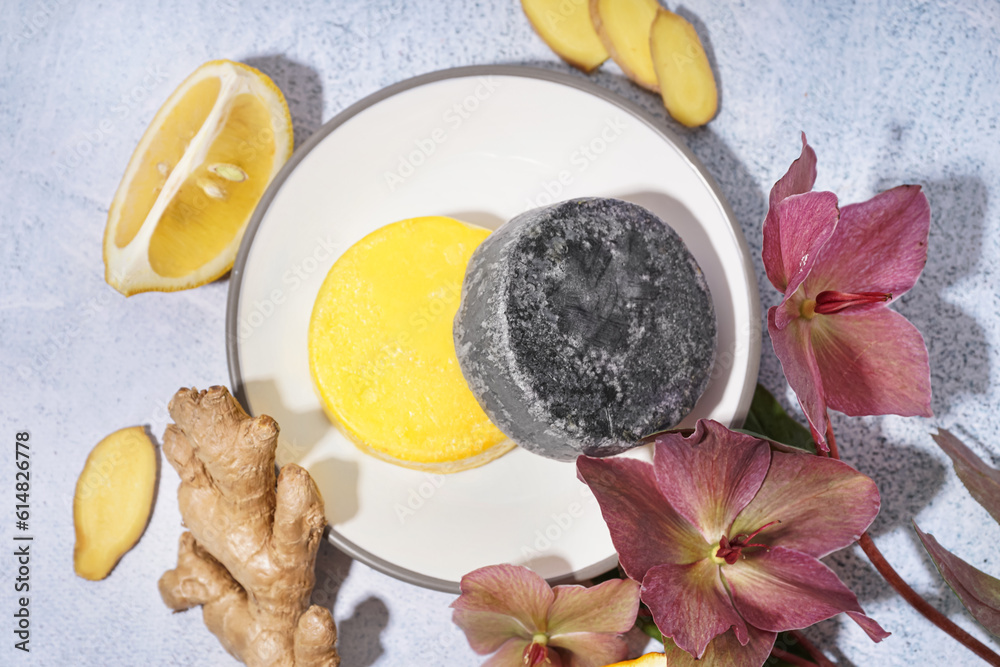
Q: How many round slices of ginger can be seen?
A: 4